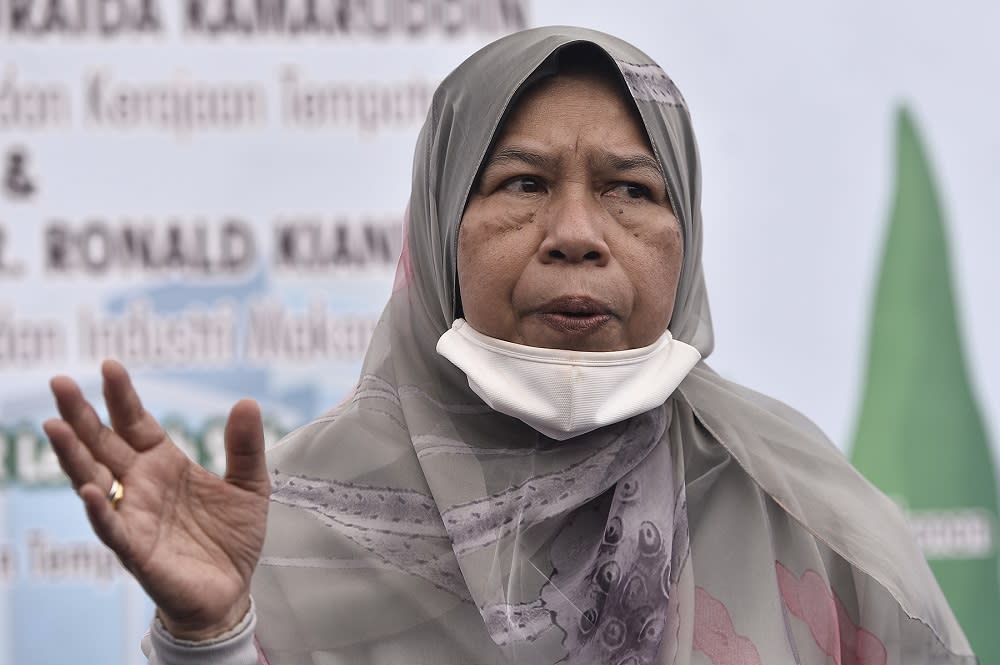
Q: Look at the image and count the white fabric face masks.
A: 1